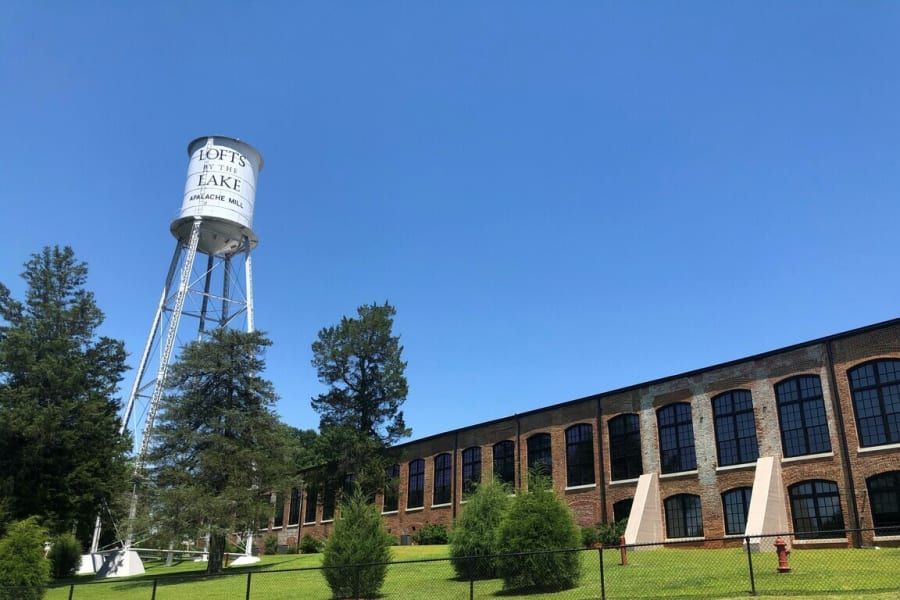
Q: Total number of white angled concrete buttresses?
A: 2